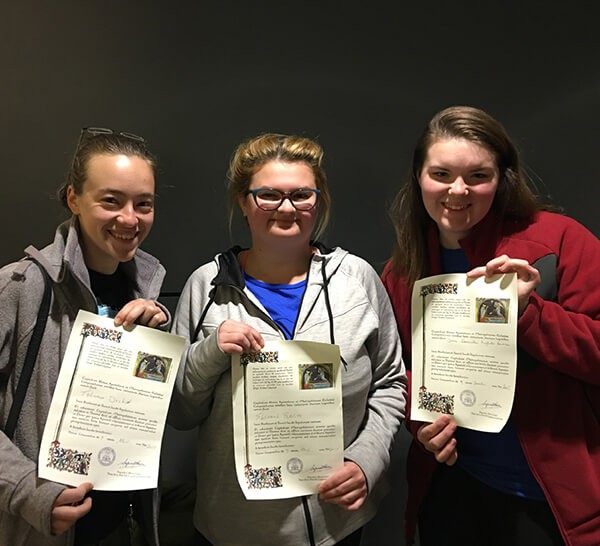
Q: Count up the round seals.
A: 3